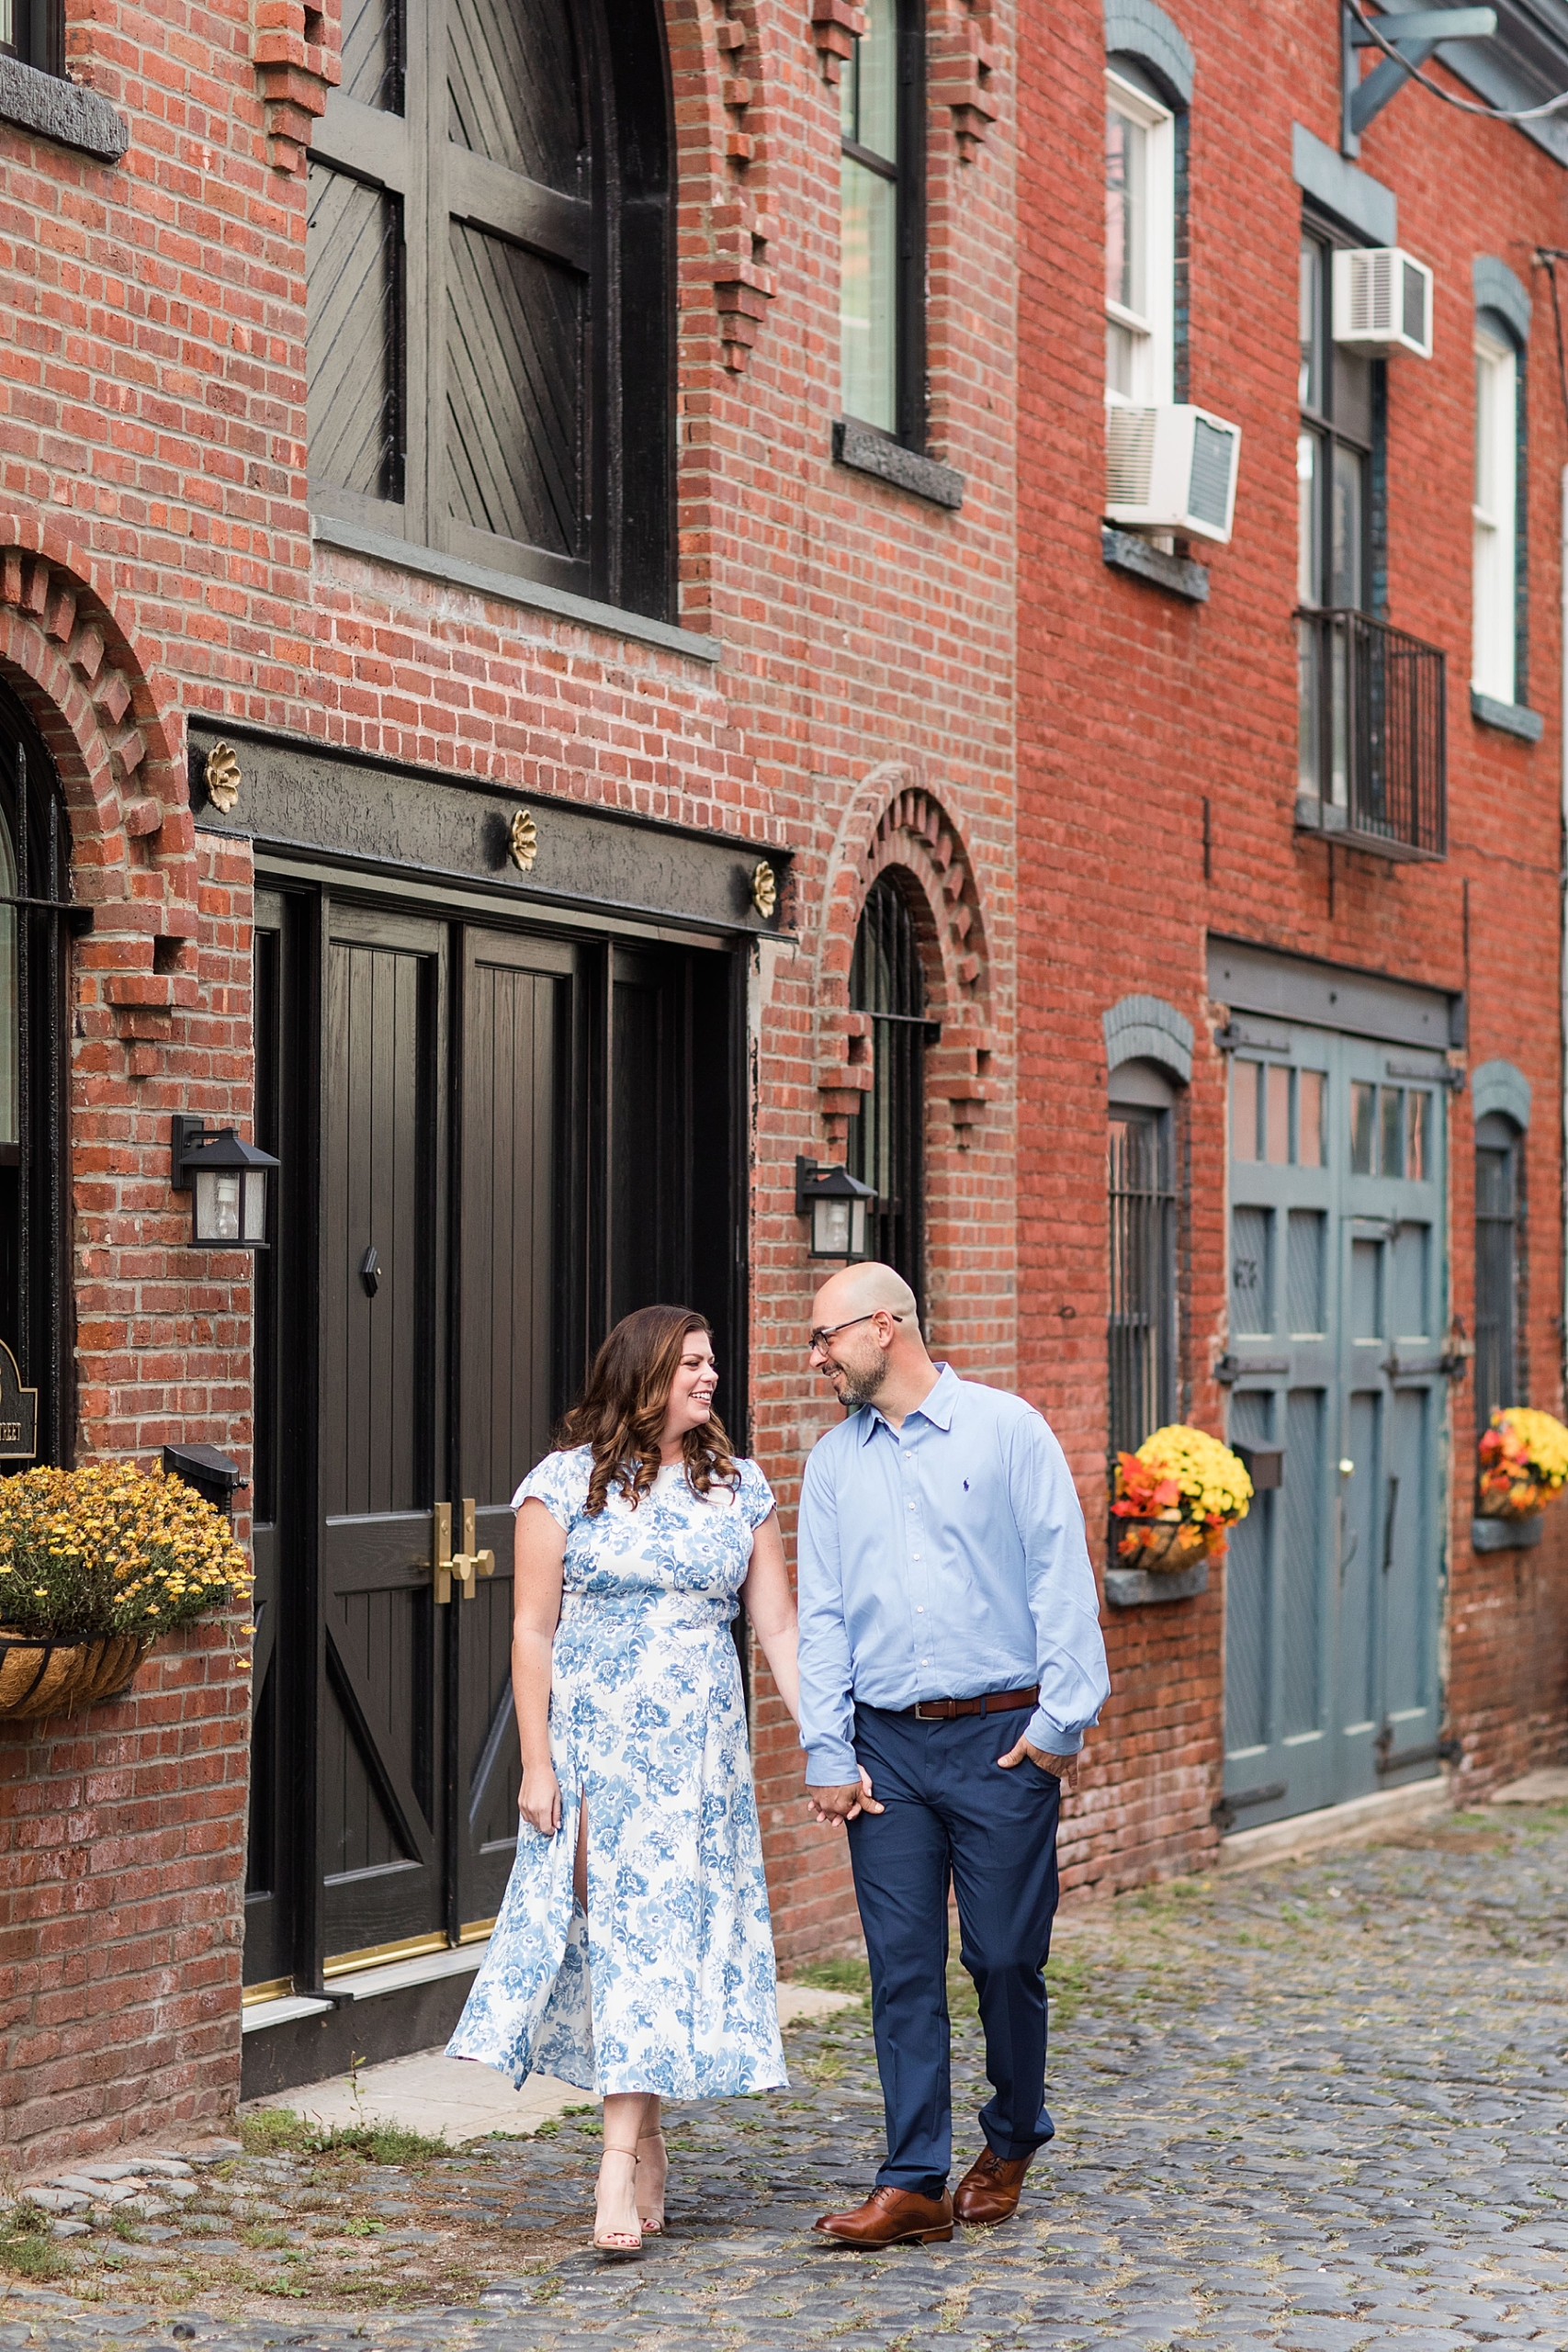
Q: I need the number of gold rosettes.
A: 3